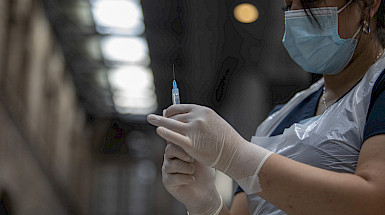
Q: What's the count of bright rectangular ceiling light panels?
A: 3